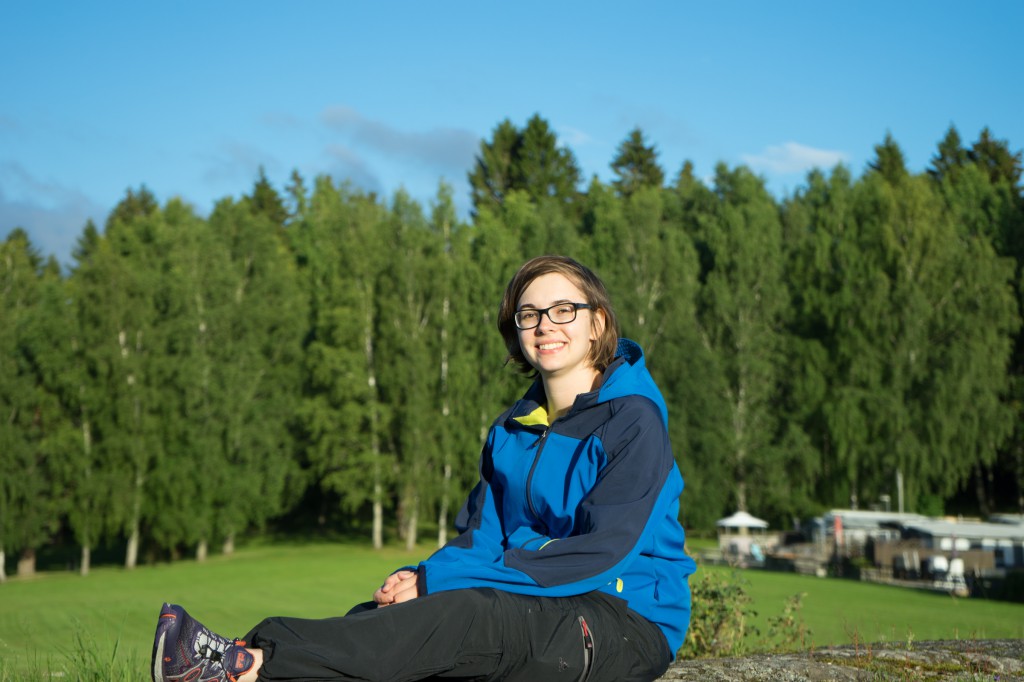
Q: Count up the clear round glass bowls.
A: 0